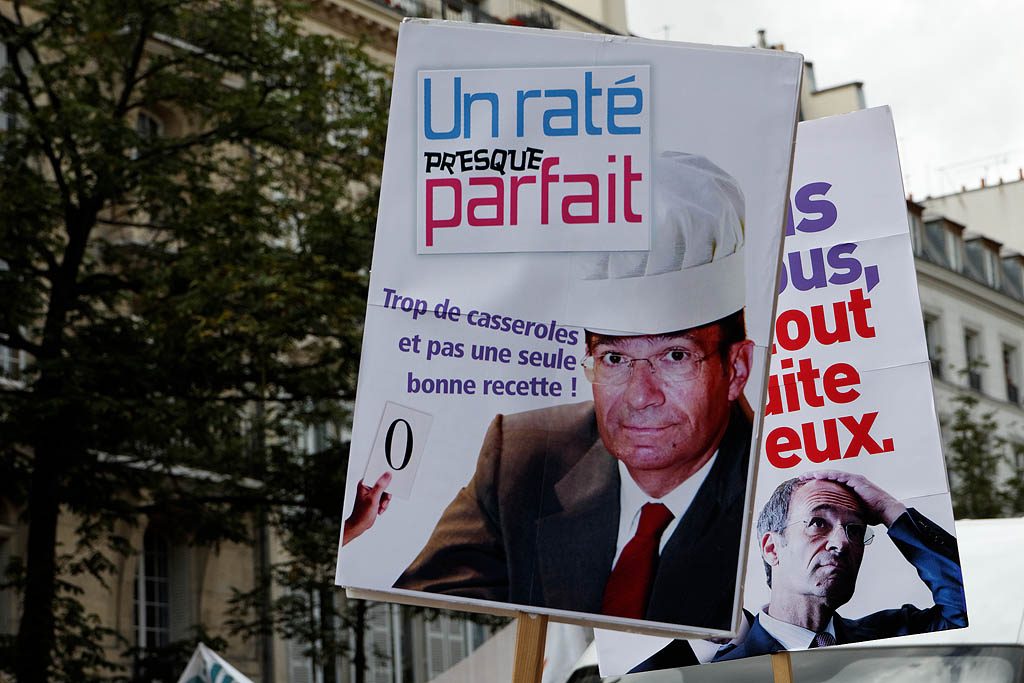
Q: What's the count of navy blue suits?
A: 1